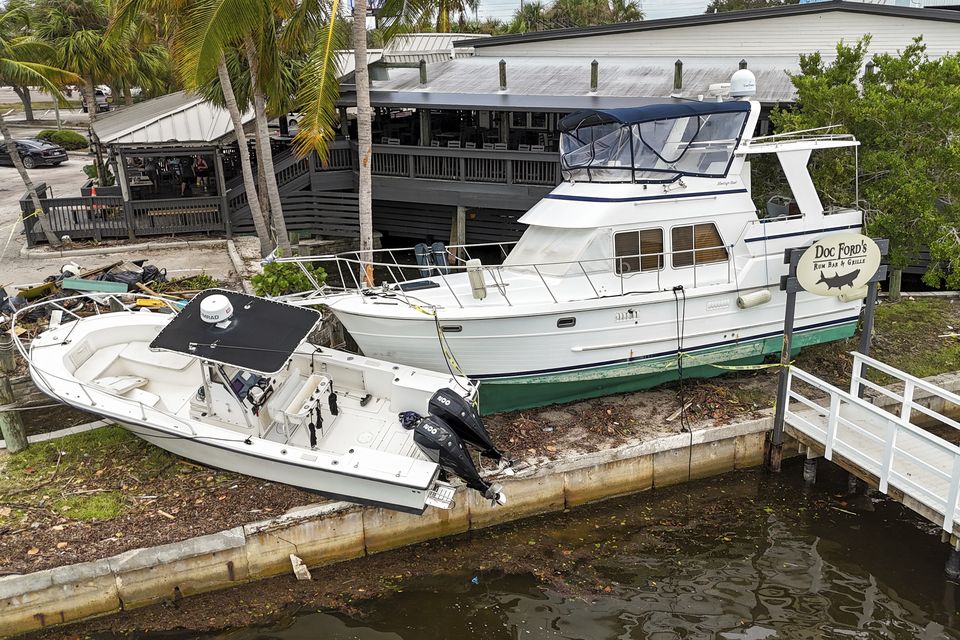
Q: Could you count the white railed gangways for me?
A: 1